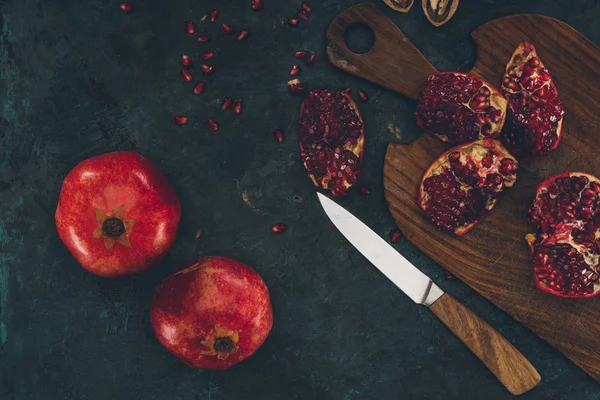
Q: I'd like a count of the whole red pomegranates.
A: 2